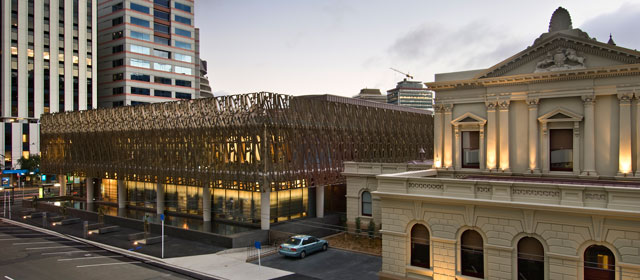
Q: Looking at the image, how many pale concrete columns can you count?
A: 7